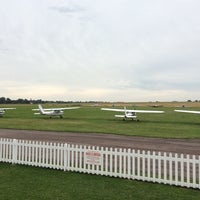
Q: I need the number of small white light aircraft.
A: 4